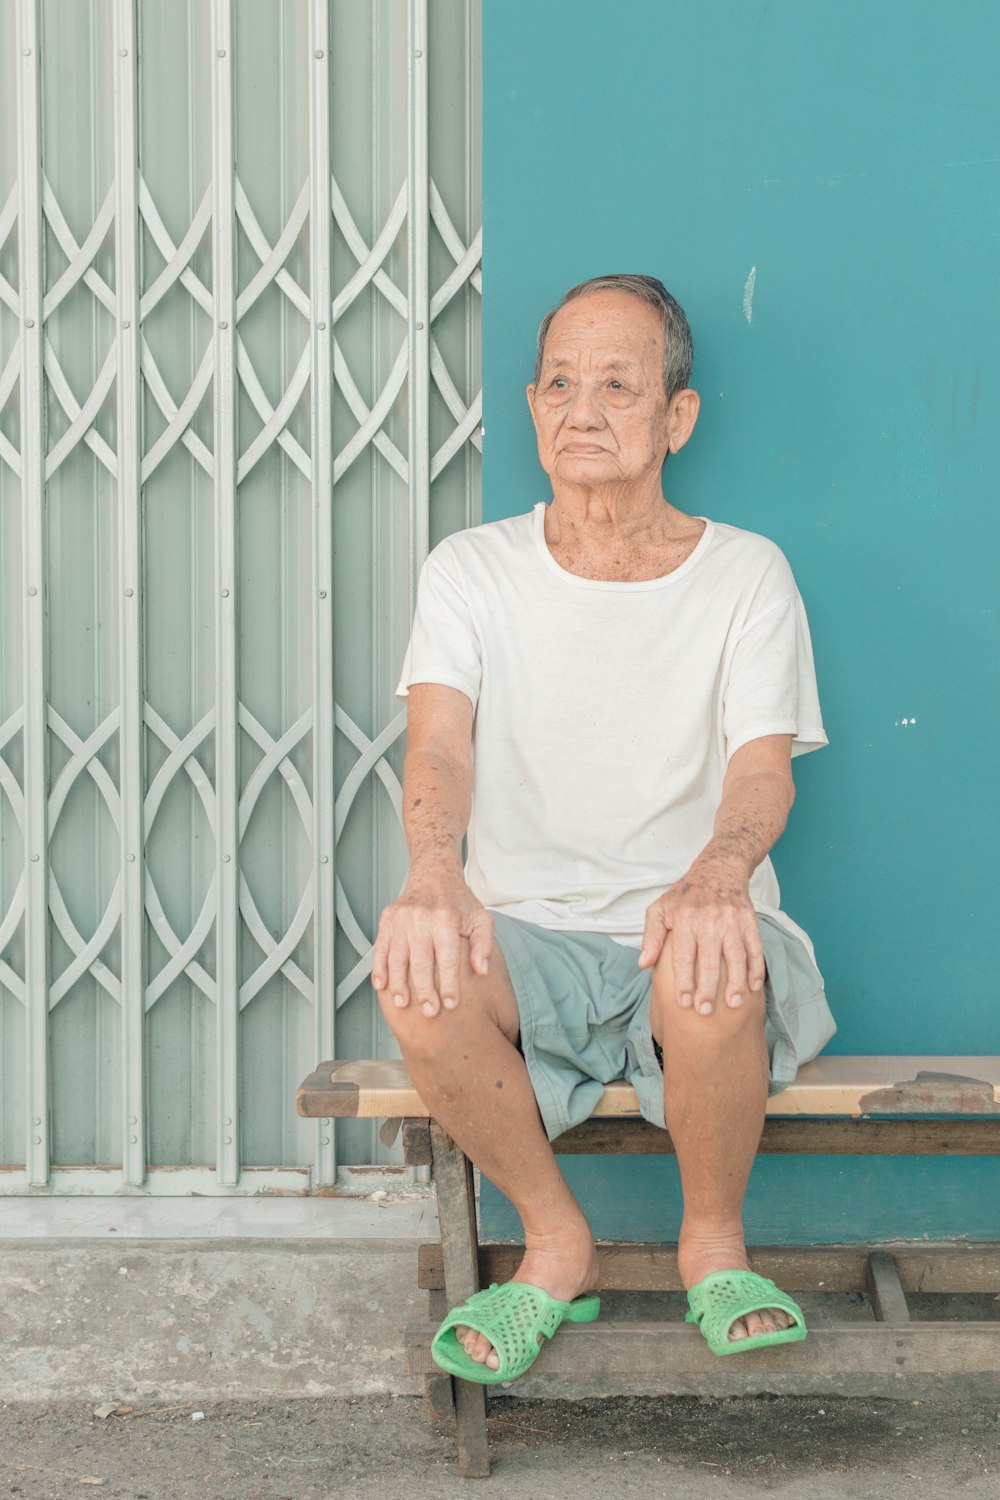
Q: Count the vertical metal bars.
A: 5